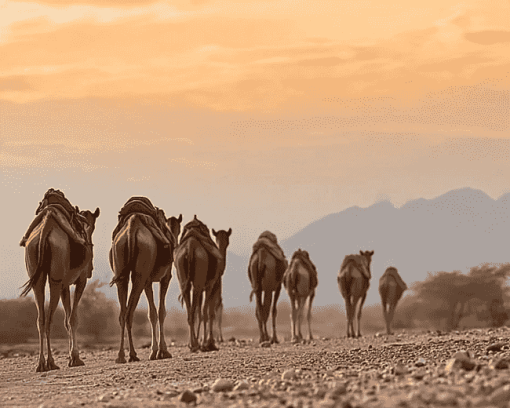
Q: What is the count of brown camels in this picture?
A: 7